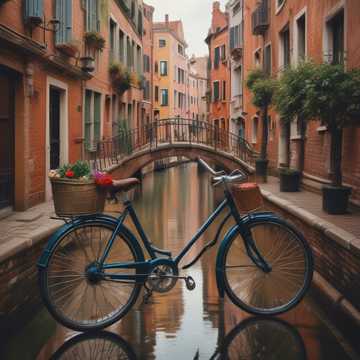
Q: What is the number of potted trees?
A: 3